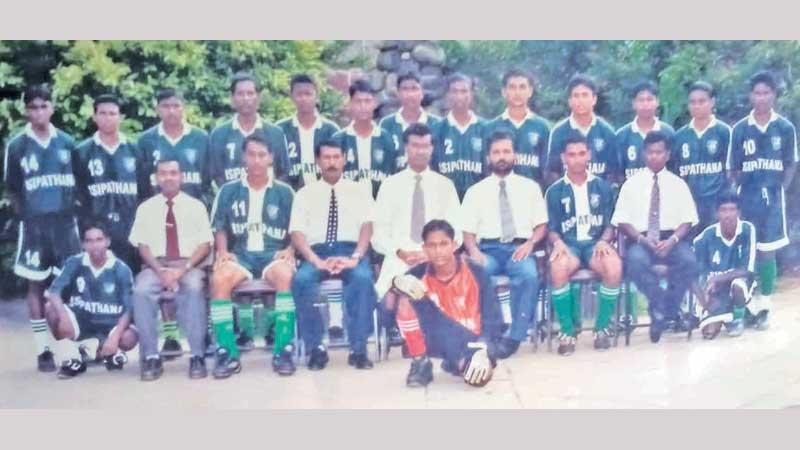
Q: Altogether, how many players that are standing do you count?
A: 13